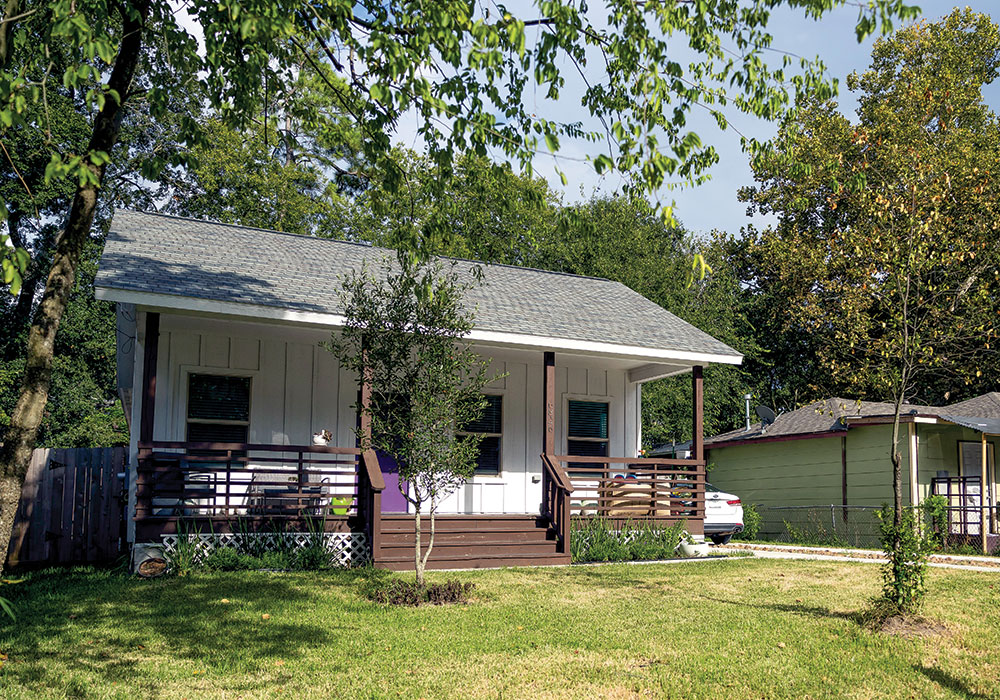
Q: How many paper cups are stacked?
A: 0